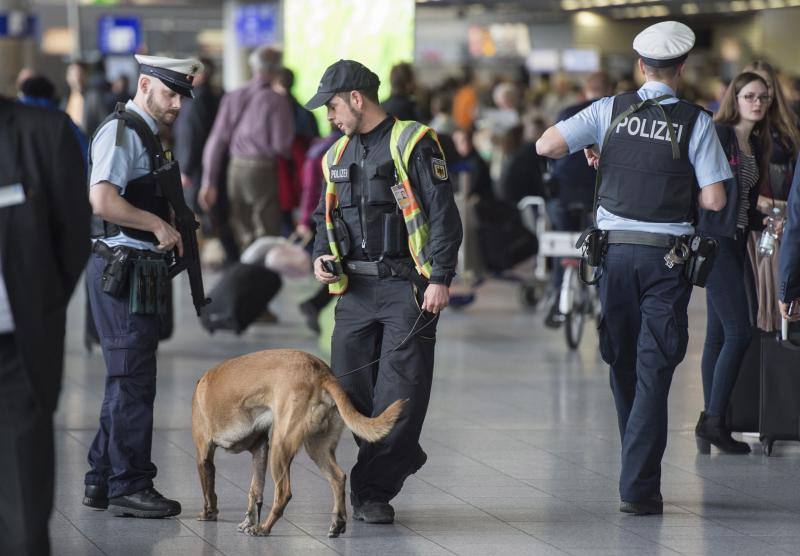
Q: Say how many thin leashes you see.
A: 1